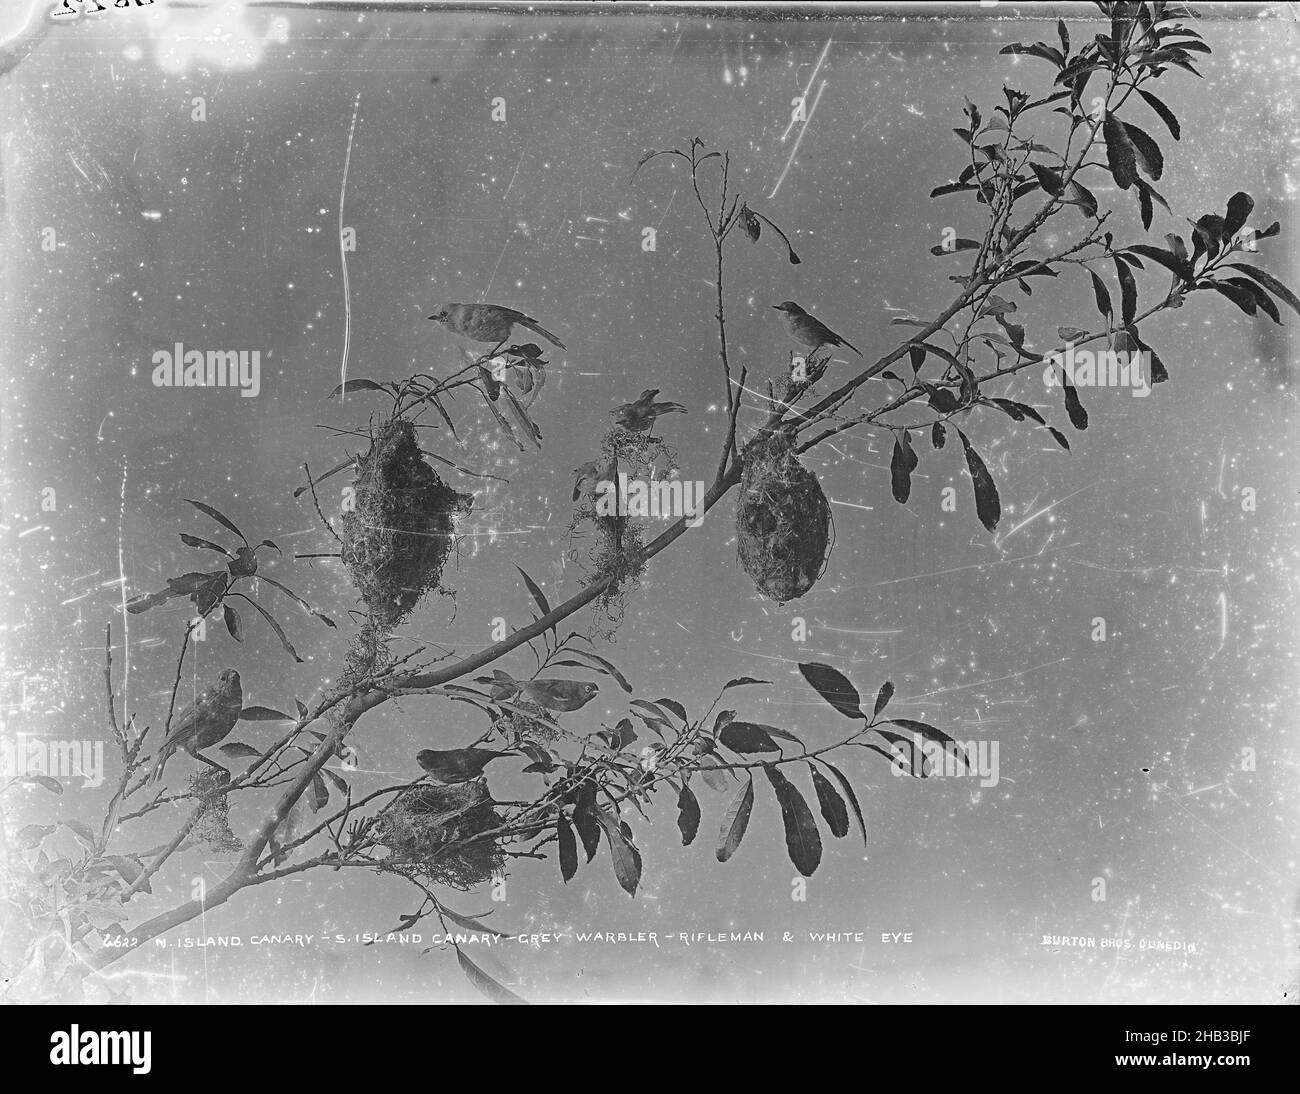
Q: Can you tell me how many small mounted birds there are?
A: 7